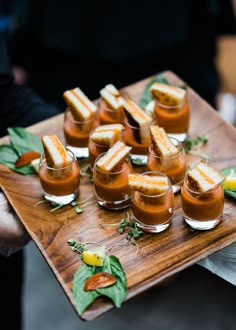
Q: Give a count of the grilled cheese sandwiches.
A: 10